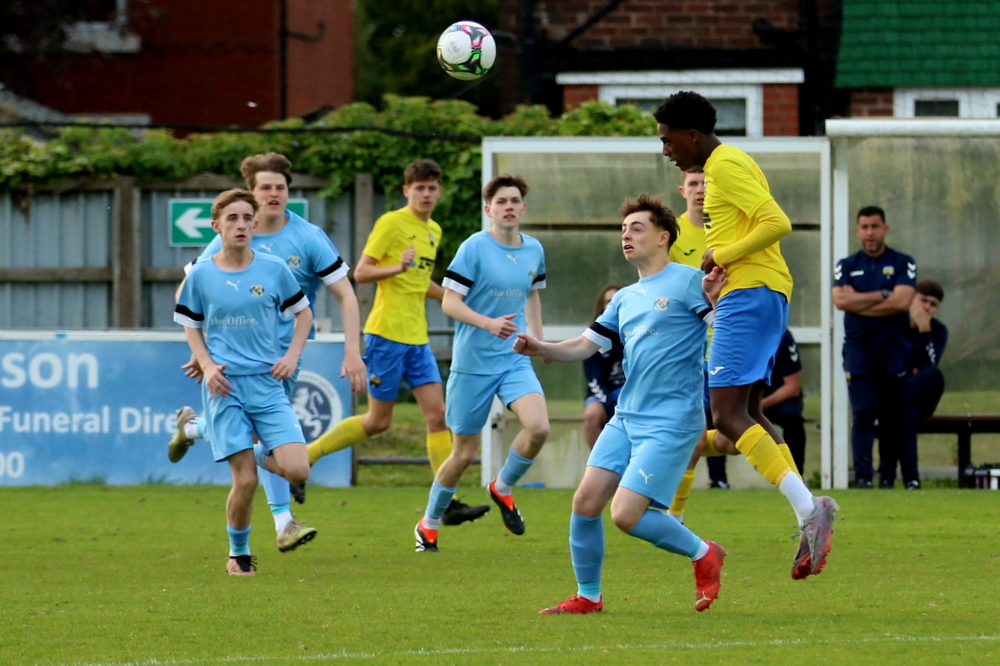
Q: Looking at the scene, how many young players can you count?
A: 7